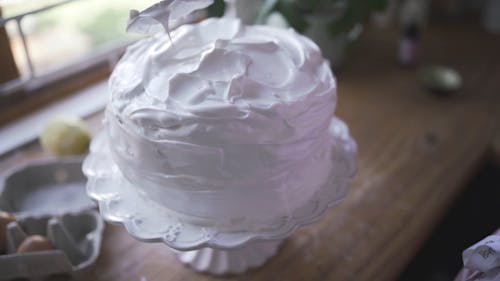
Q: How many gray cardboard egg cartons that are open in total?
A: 1